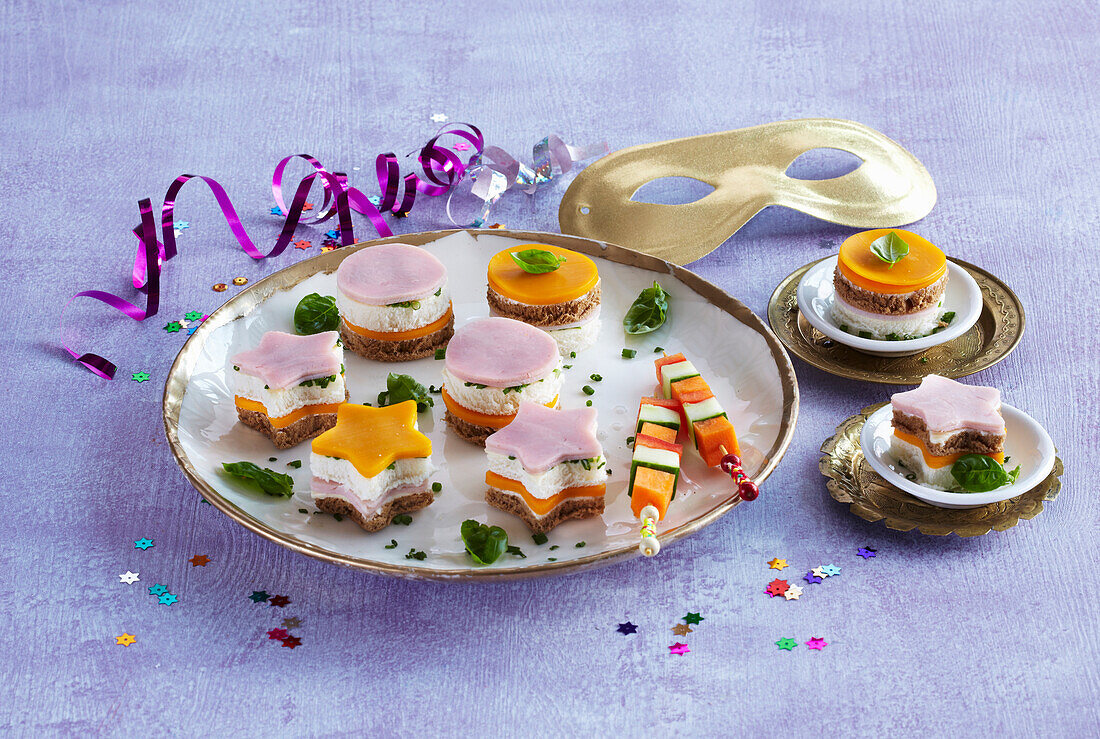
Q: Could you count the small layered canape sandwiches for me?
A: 8